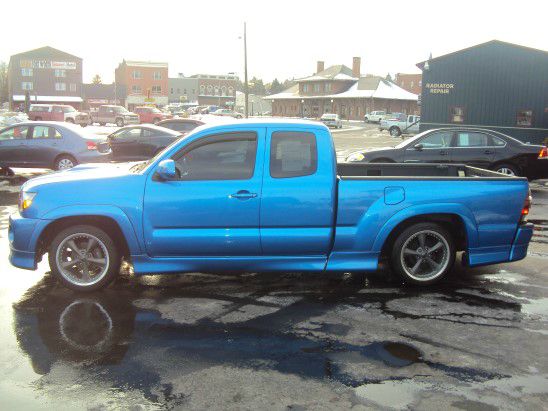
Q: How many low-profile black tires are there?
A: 2